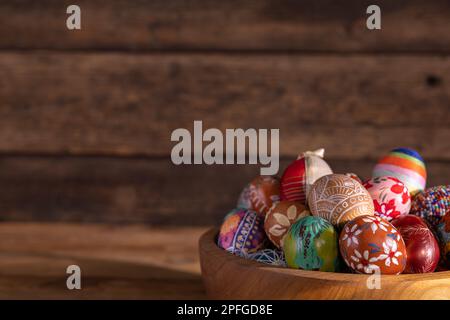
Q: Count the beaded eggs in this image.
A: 1